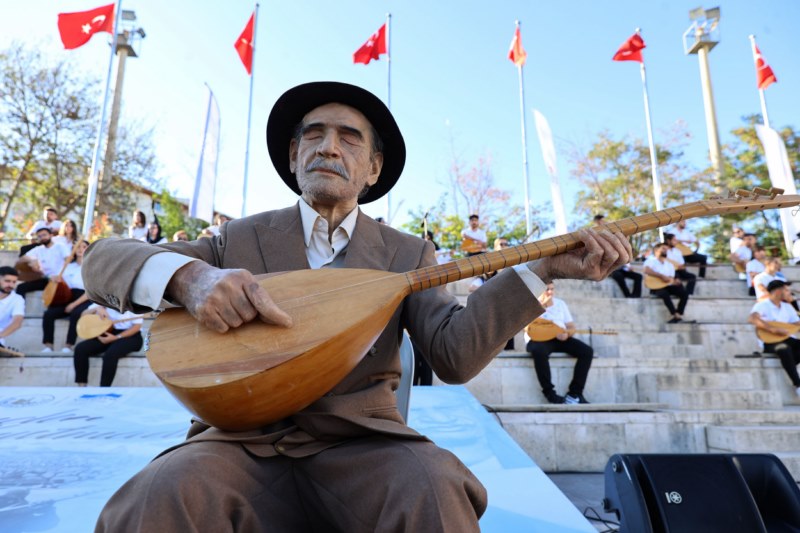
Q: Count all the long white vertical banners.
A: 3